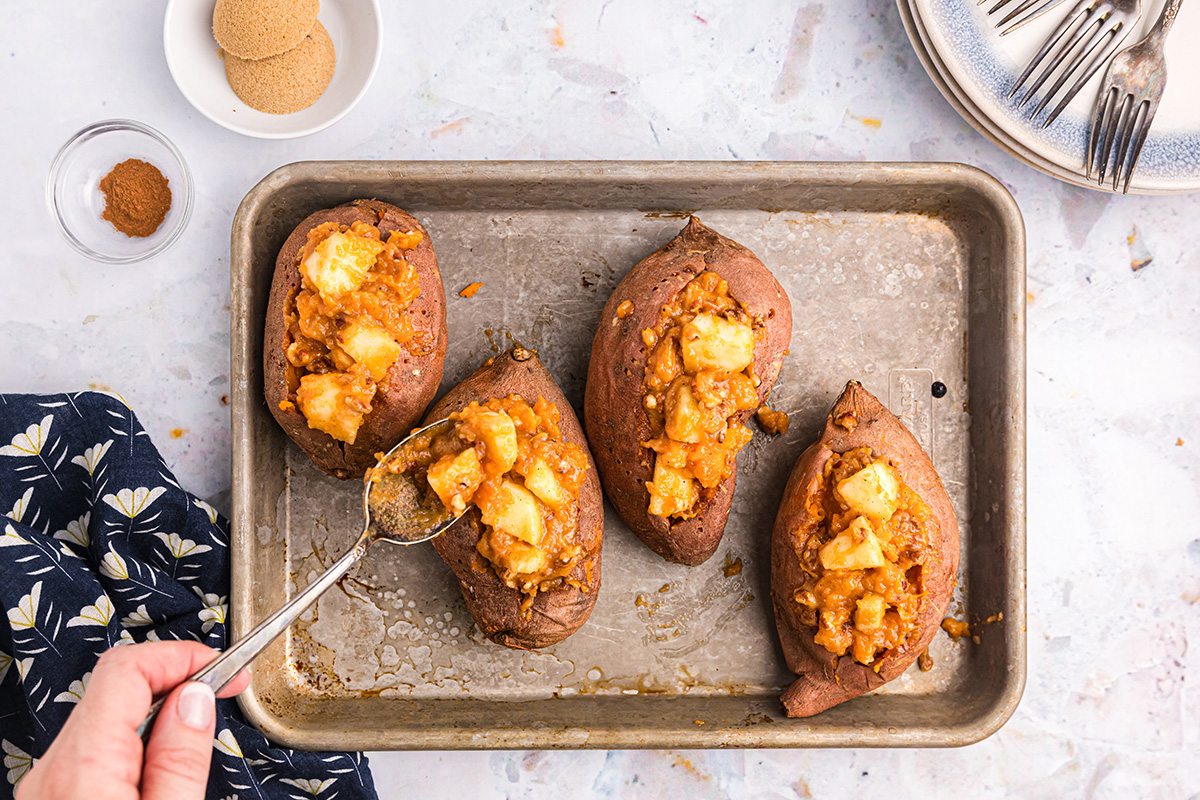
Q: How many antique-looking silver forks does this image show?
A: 3